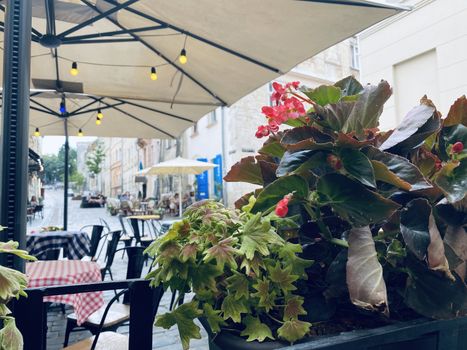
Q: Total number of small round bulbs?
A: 8